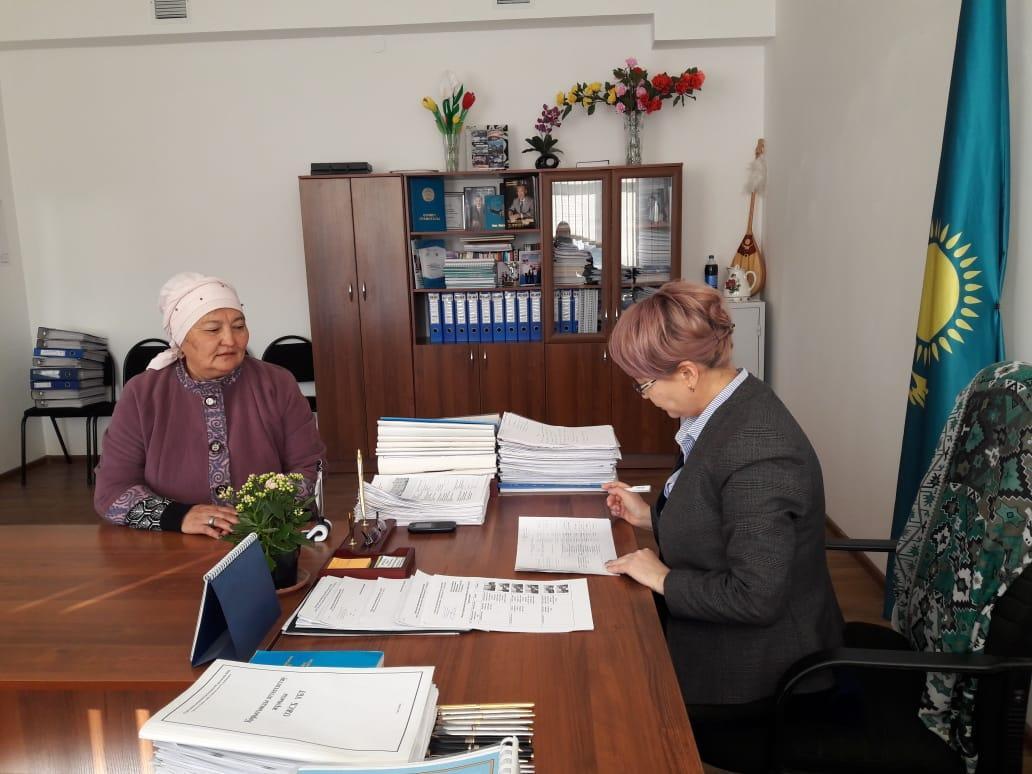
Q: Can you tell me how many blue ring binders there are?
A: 15